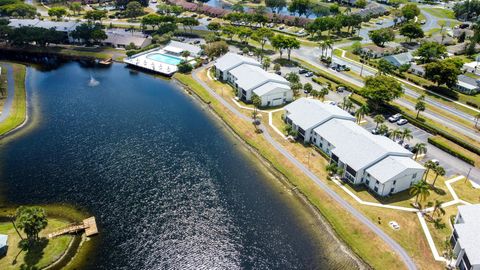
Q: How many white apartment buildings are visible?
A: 3